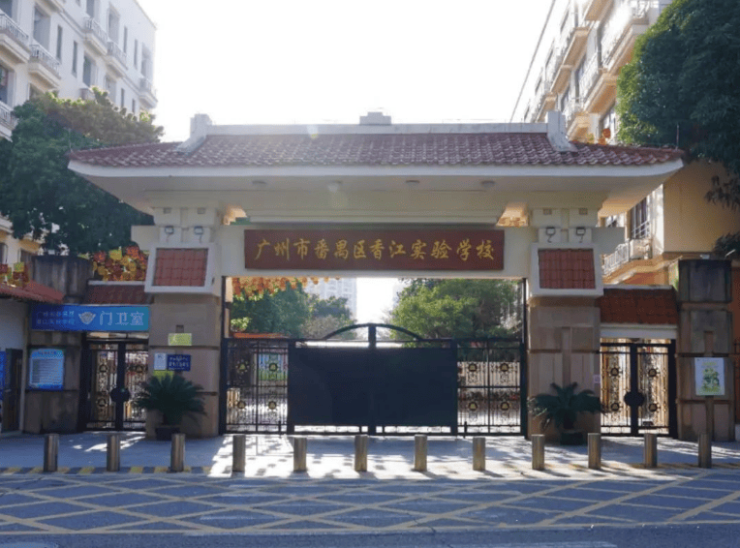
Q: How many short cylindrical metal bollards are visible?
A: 12